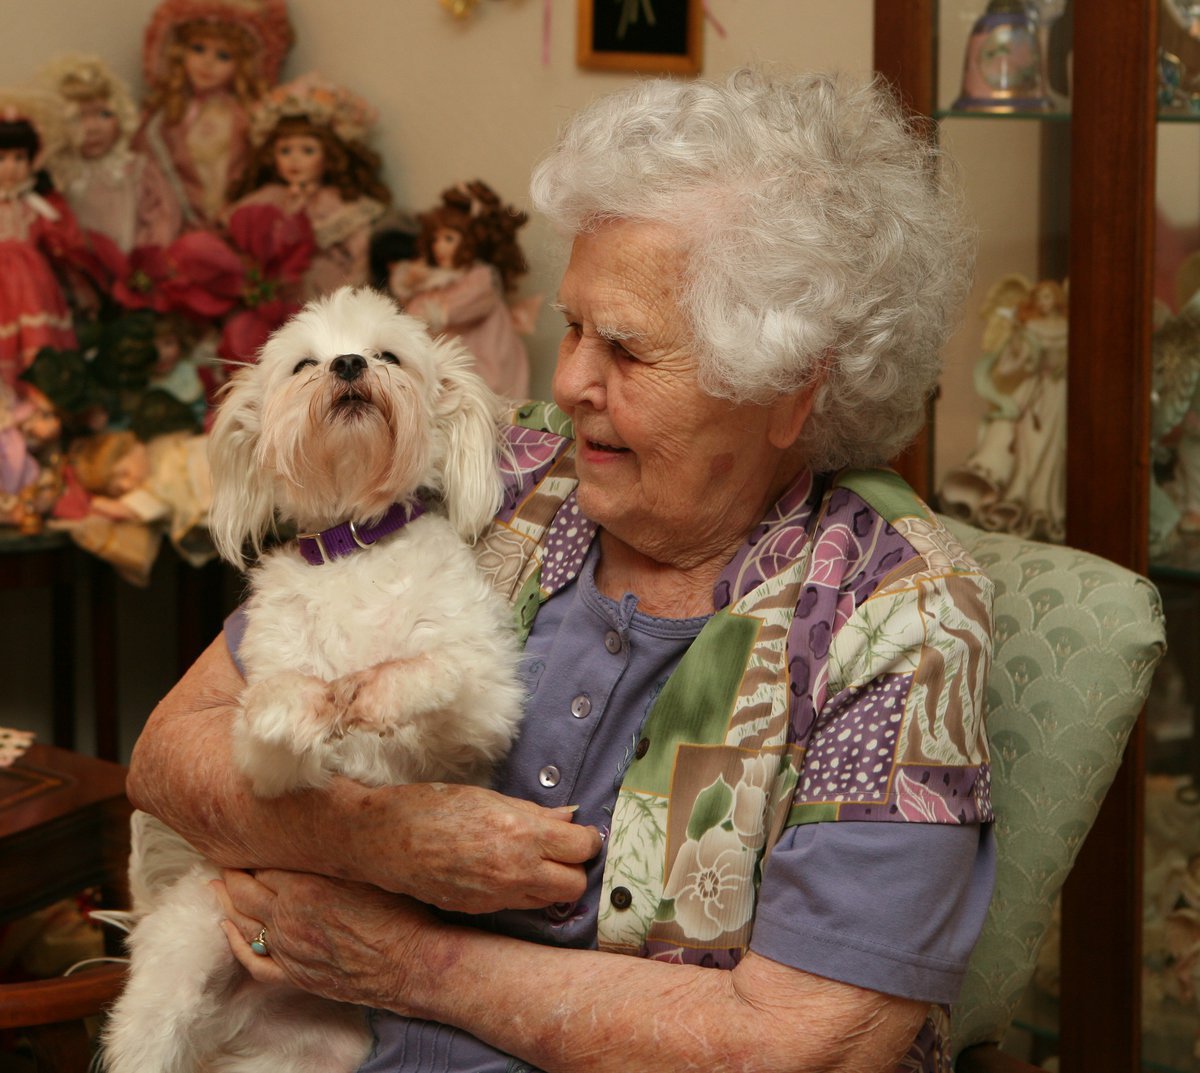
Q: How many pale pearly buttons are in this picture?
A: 3